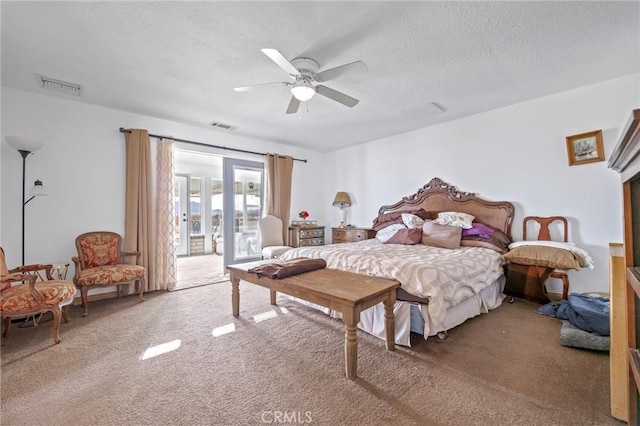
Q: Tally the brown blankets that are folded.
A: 1